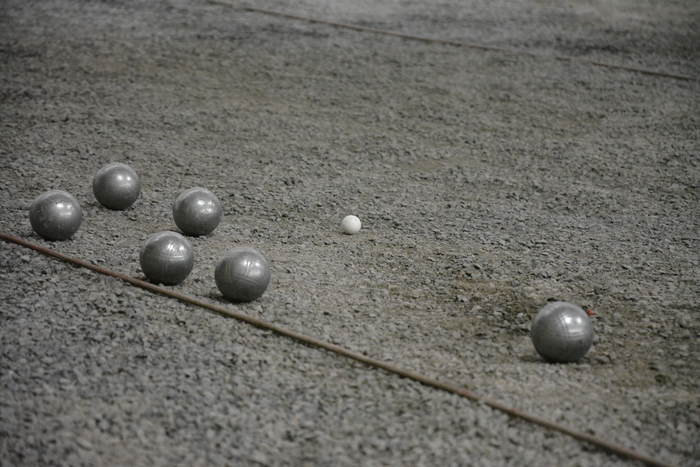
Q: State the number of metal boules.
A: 6